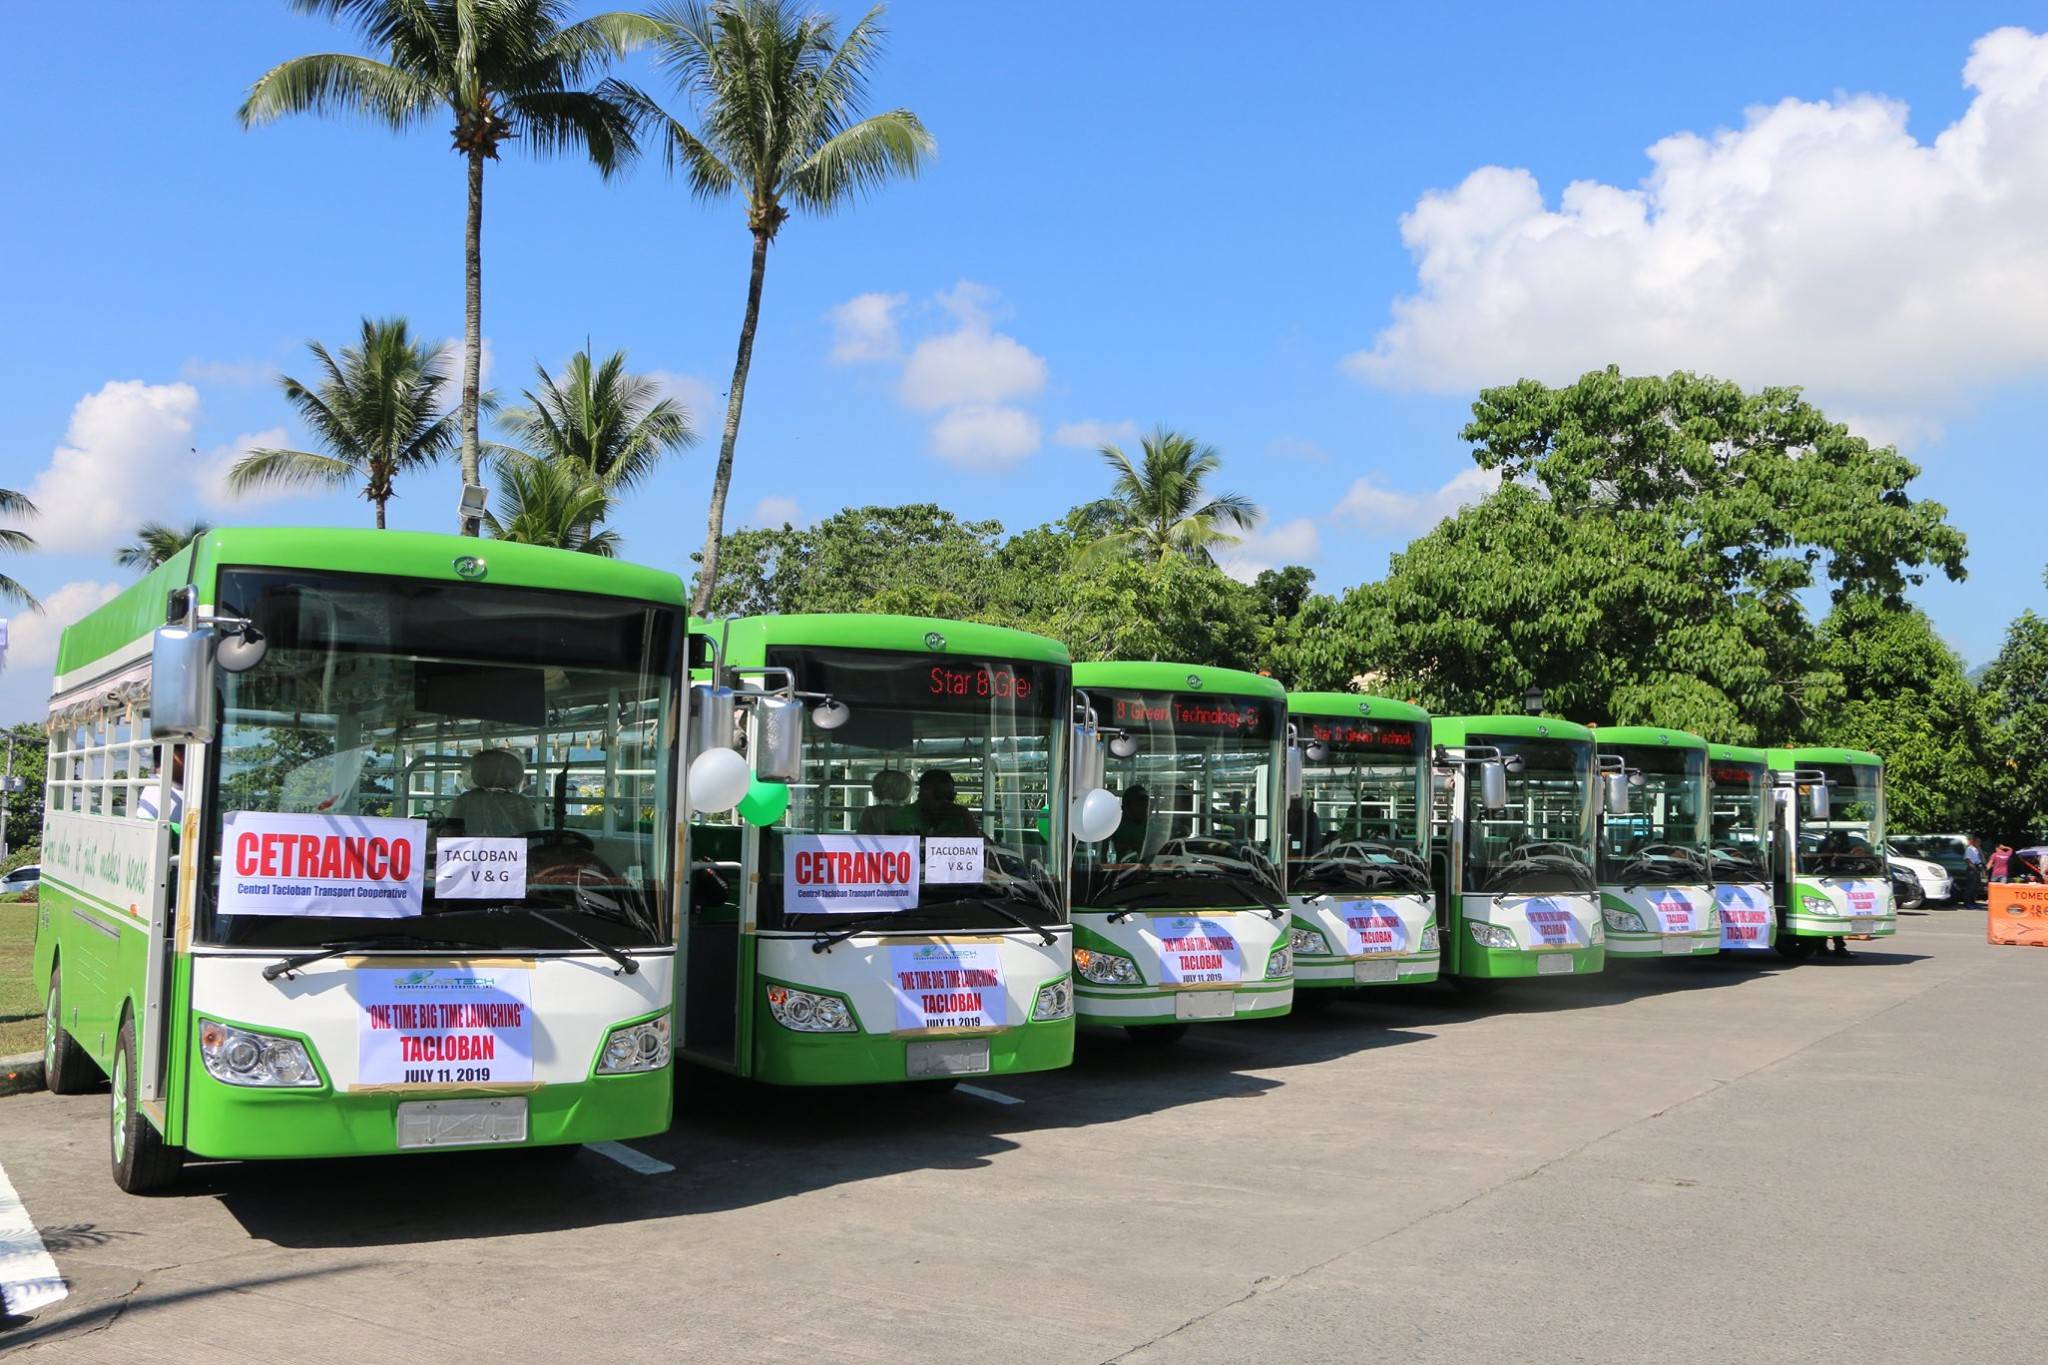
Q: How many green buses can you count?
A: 8